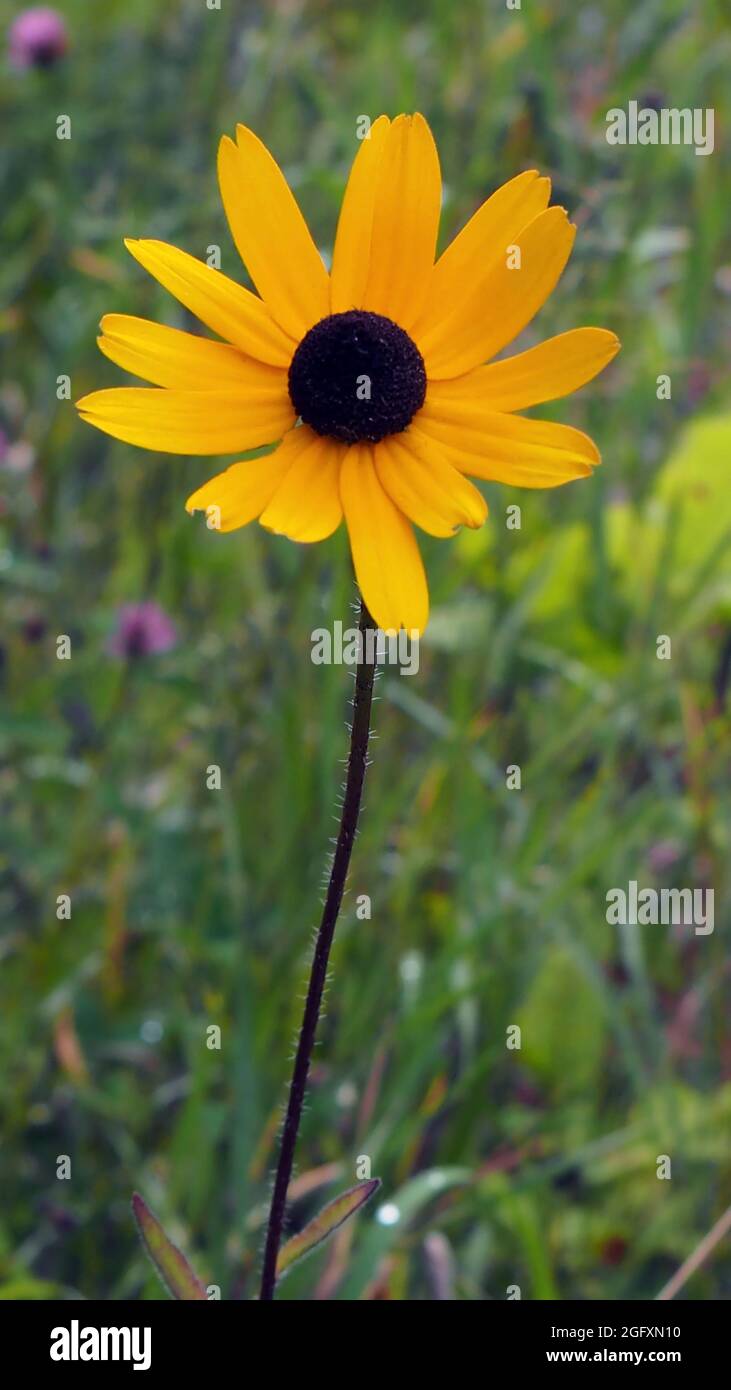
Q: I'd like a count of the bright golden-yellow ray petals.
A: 14